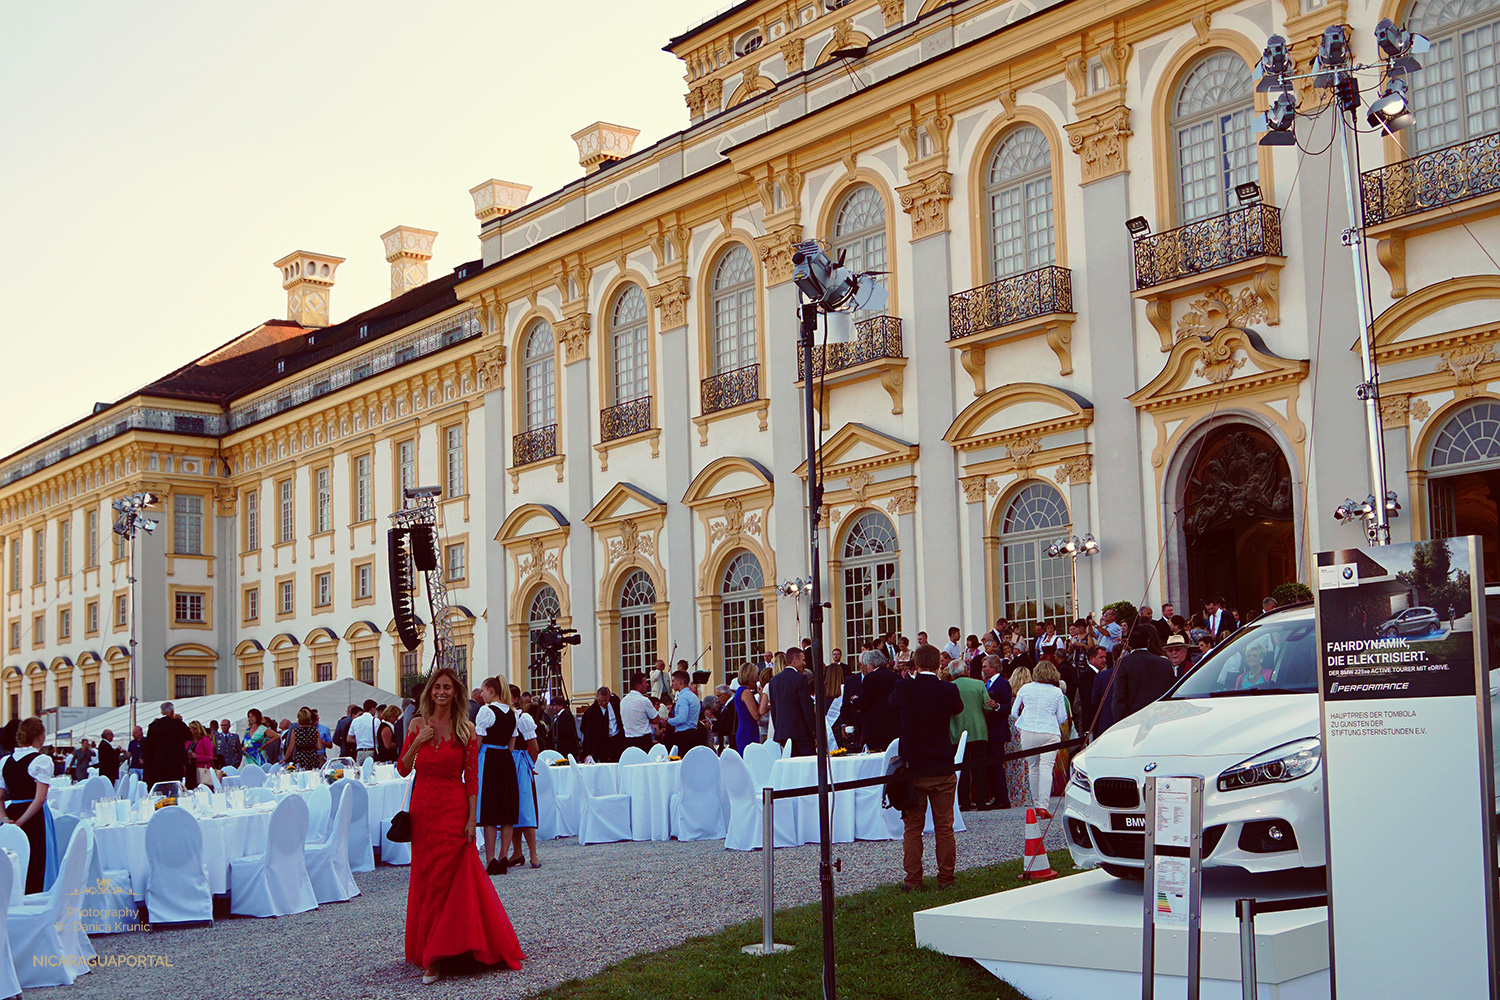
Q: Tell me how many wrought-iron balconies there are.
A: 7